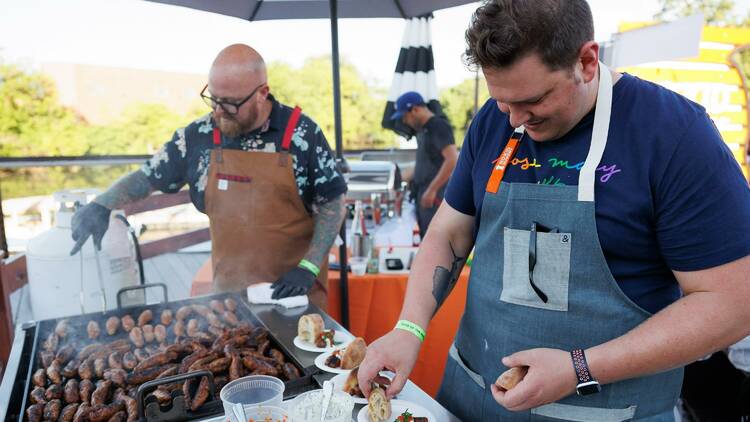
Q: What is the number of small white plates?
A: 4